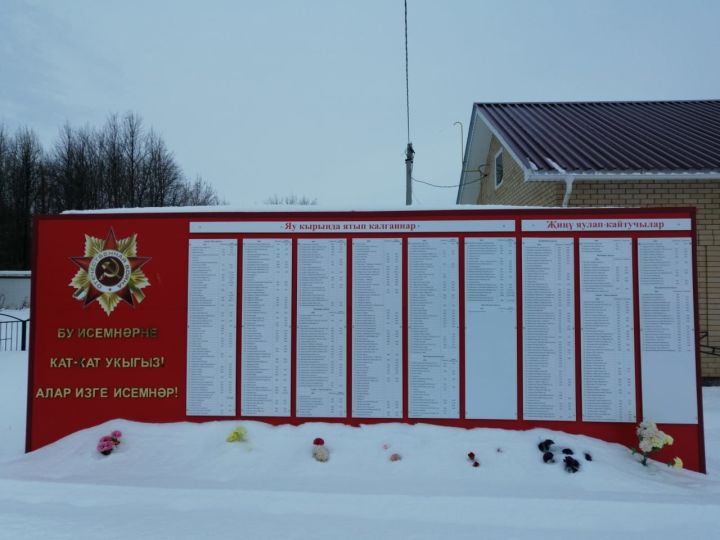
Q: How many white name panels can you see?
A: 9